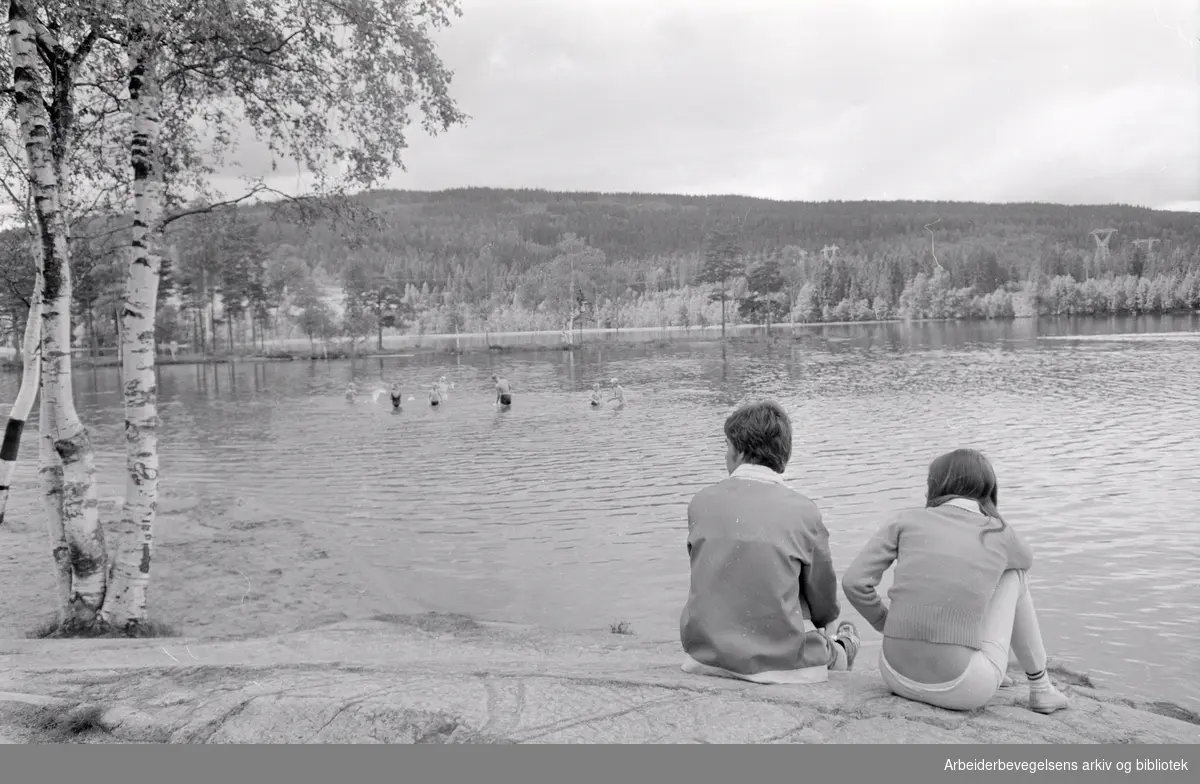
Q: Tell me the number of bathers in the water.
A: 7